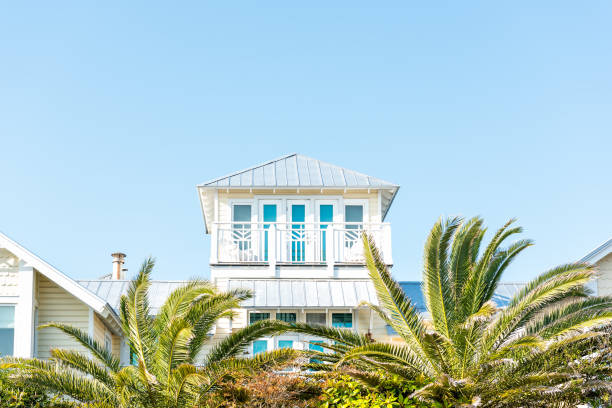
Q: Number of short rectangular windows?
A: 4